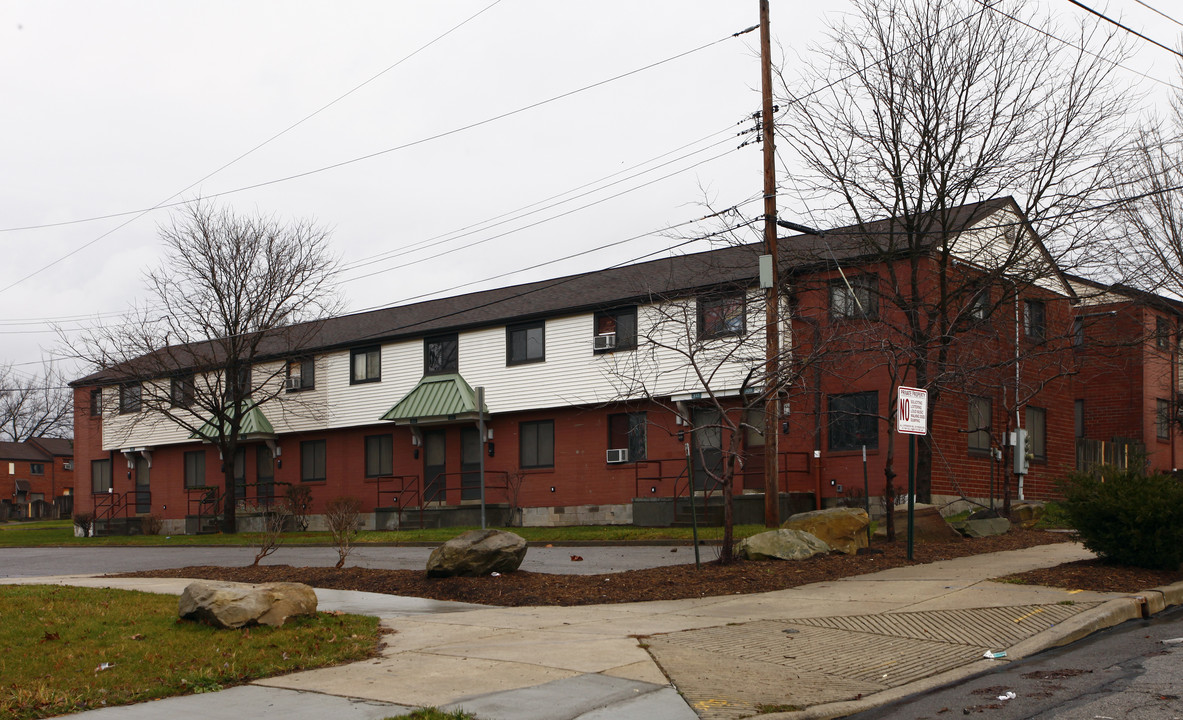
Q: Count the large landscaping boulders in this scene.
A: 7